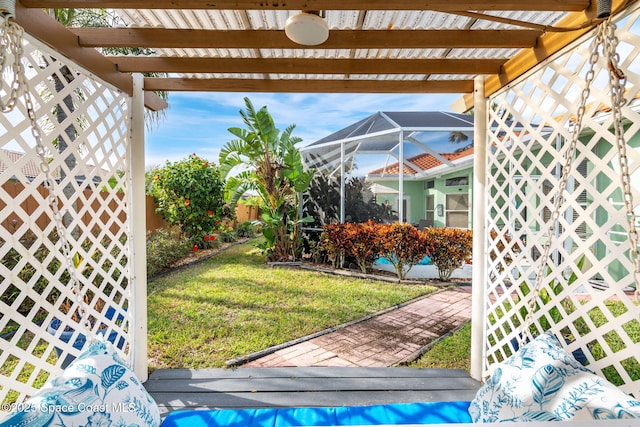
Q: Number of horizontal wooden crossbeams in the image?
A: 4